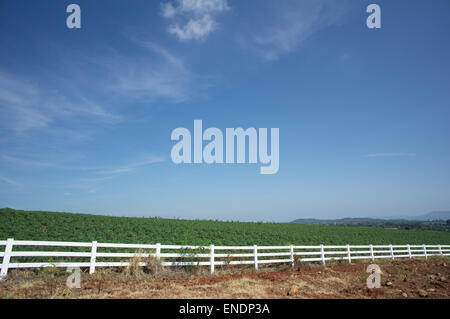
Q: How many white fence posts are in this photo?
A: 13